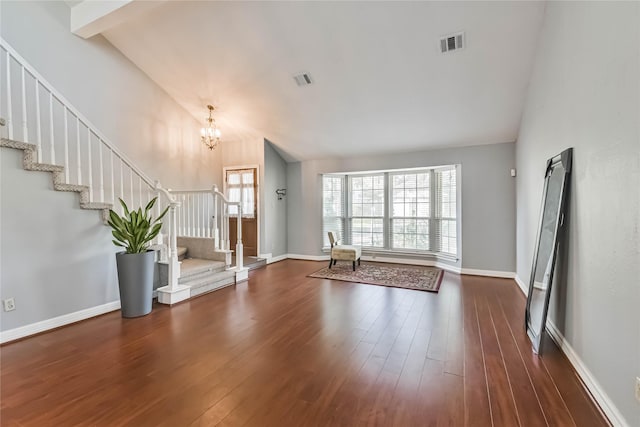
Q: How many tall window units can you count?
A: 4